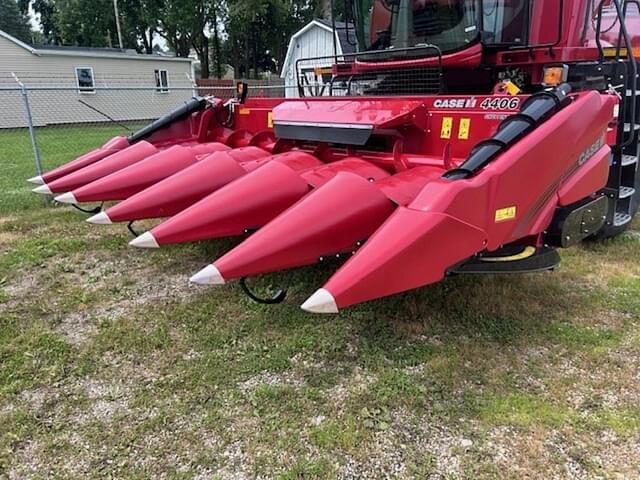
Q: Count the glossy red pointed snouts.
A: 7